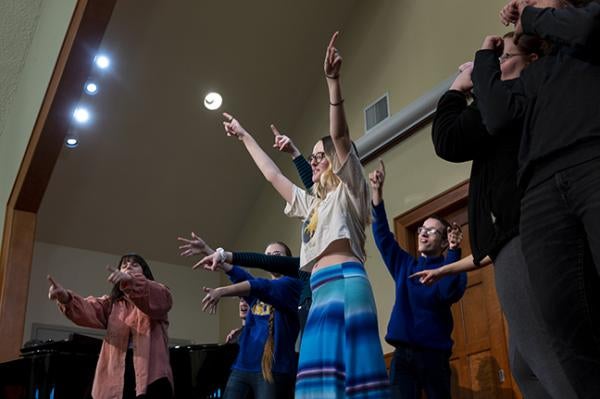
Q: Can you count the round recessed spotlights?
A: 5